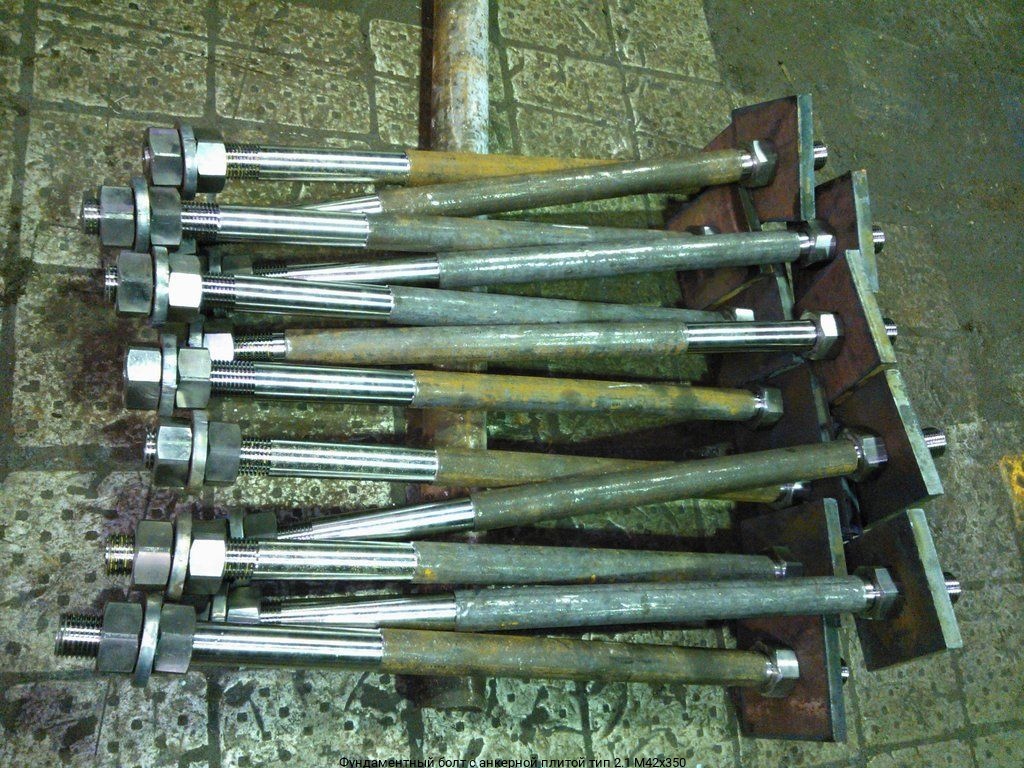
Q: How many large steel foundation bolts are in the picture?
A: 12